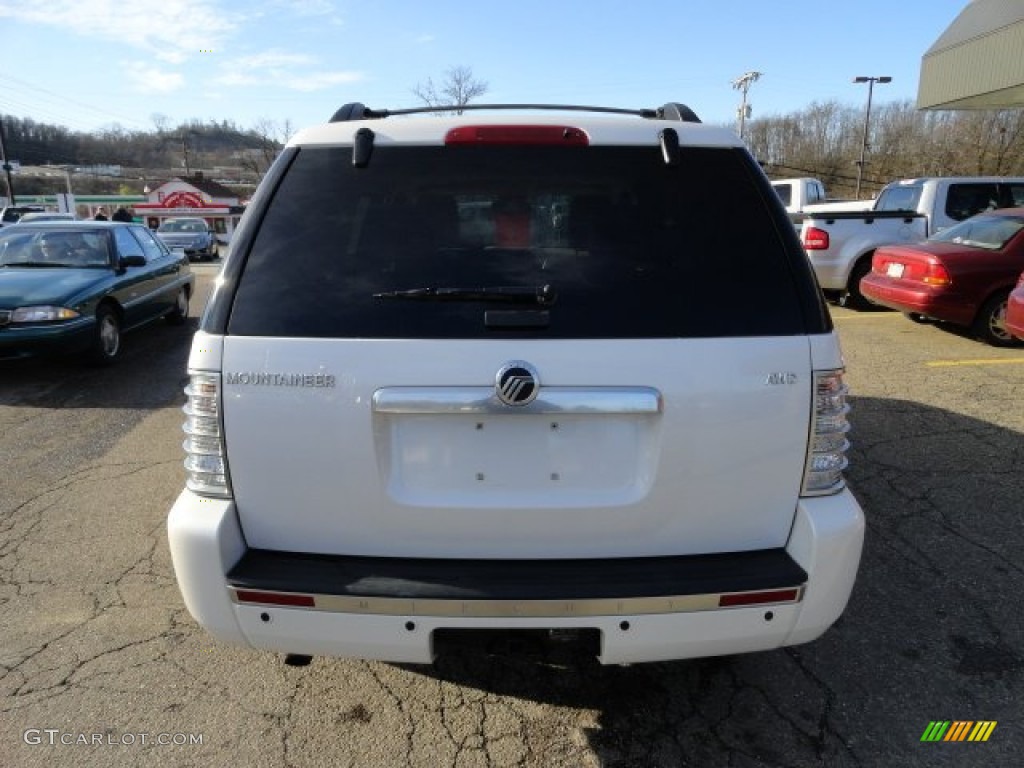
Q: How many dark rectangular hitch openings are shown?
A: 1